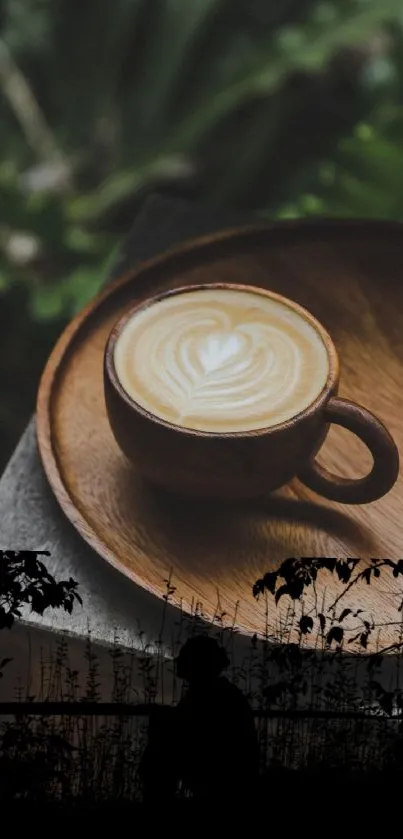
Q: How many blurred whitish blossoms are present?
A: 2